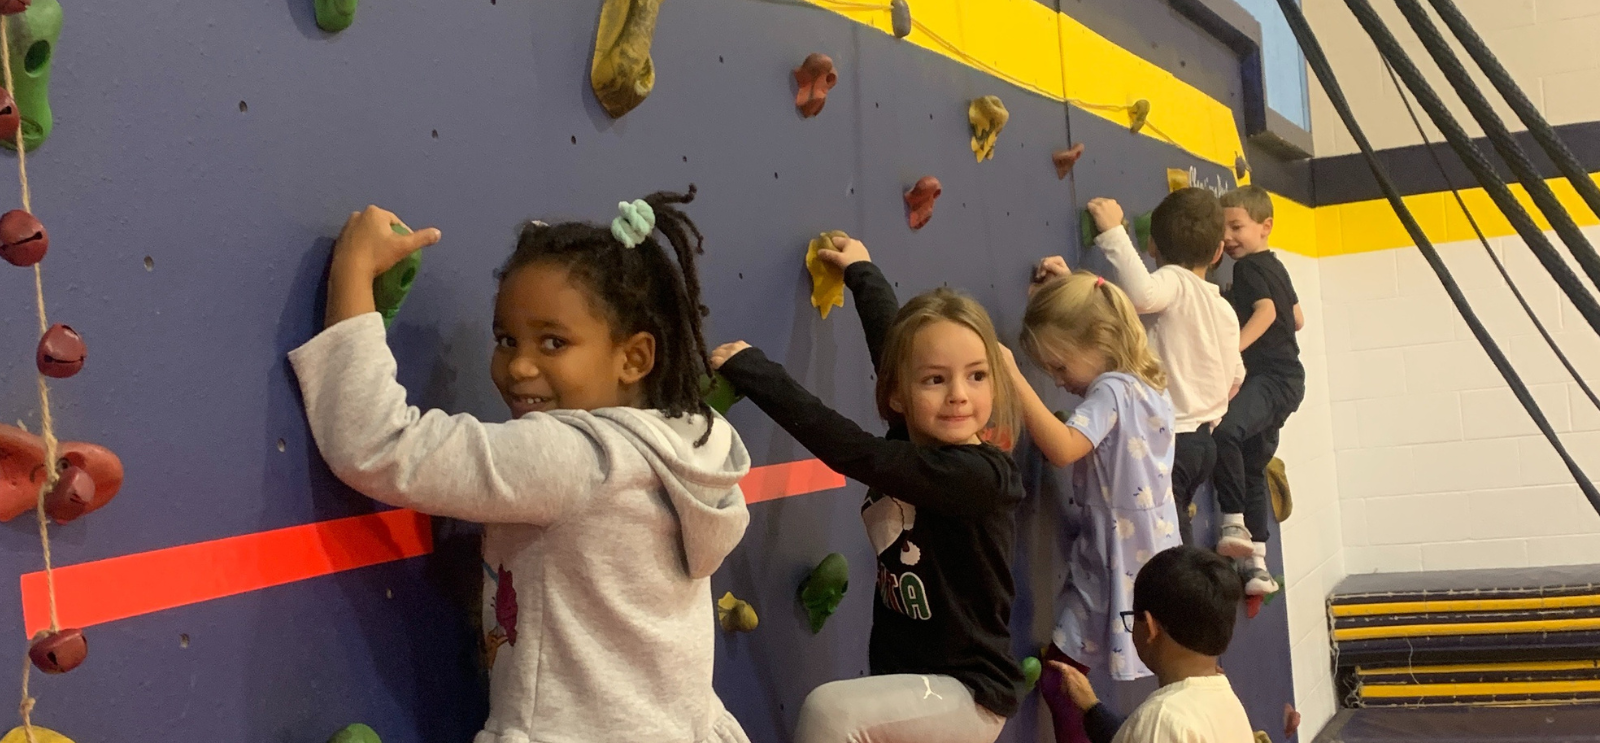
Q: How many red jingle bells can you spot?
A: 6